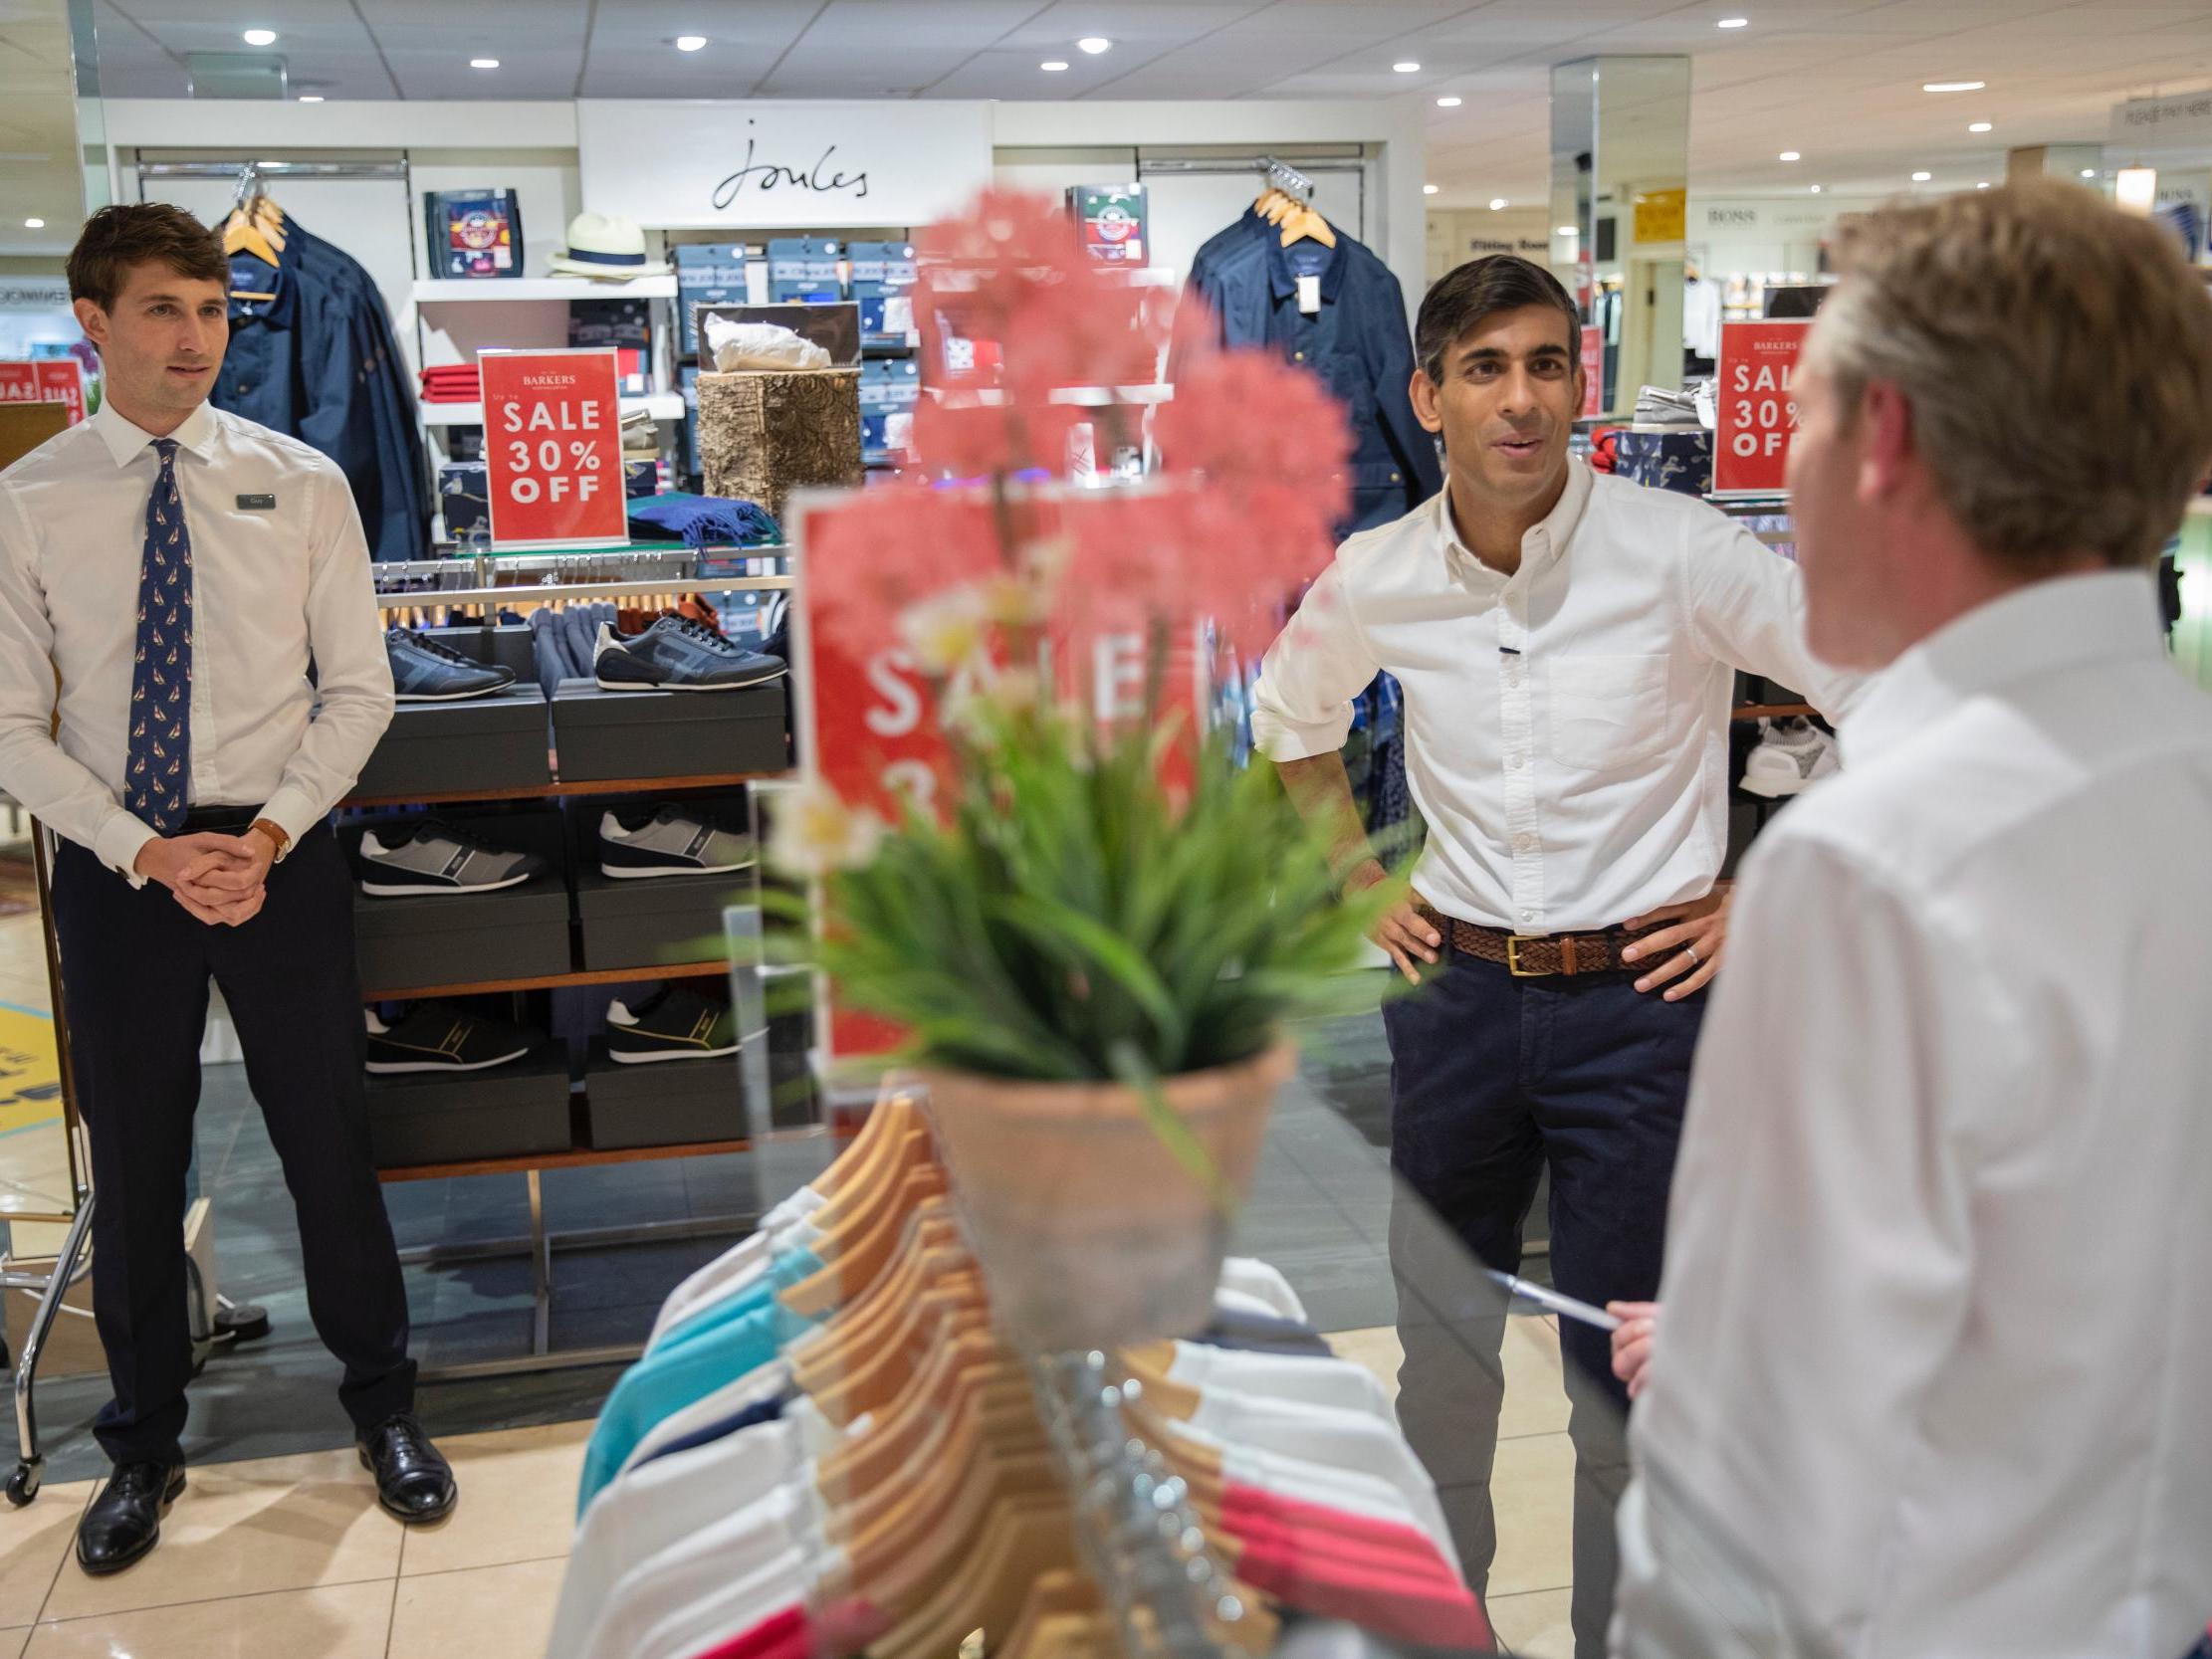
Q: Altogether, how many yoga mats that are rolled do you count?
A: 0